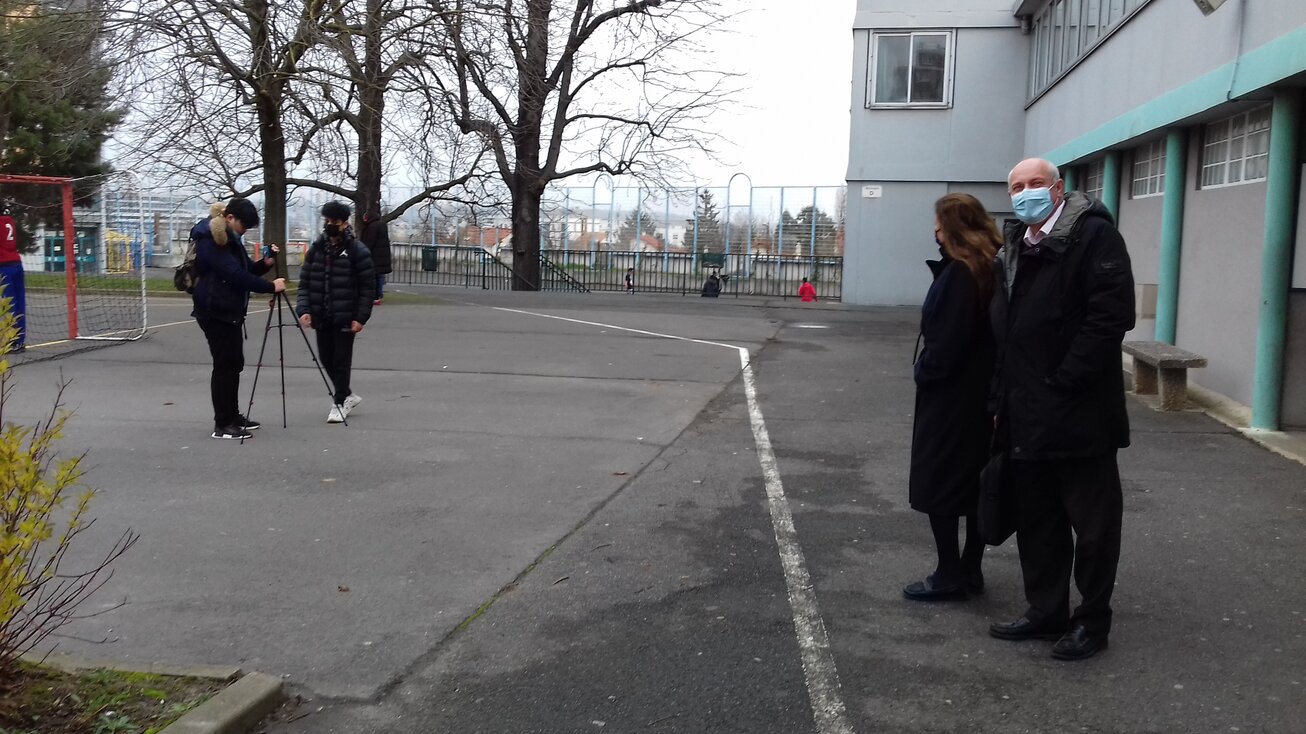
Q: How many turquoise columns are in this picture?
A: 4